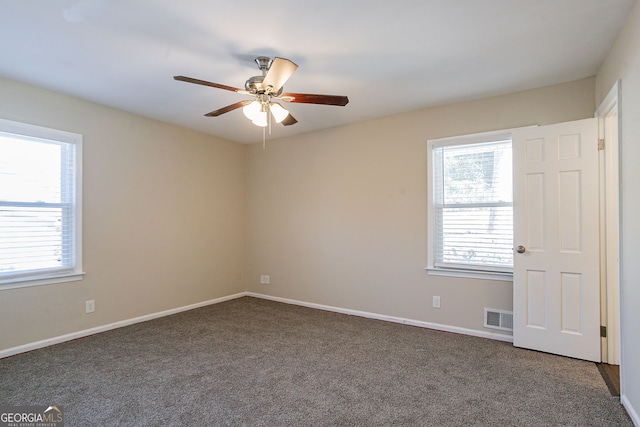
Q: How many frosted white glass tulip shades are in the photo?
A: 3